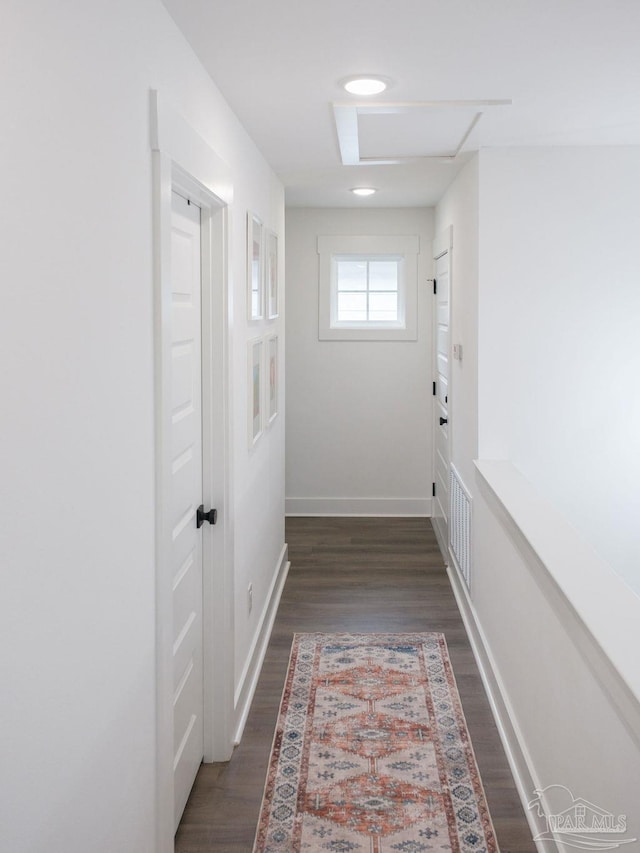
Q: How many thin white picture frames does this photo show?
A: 4